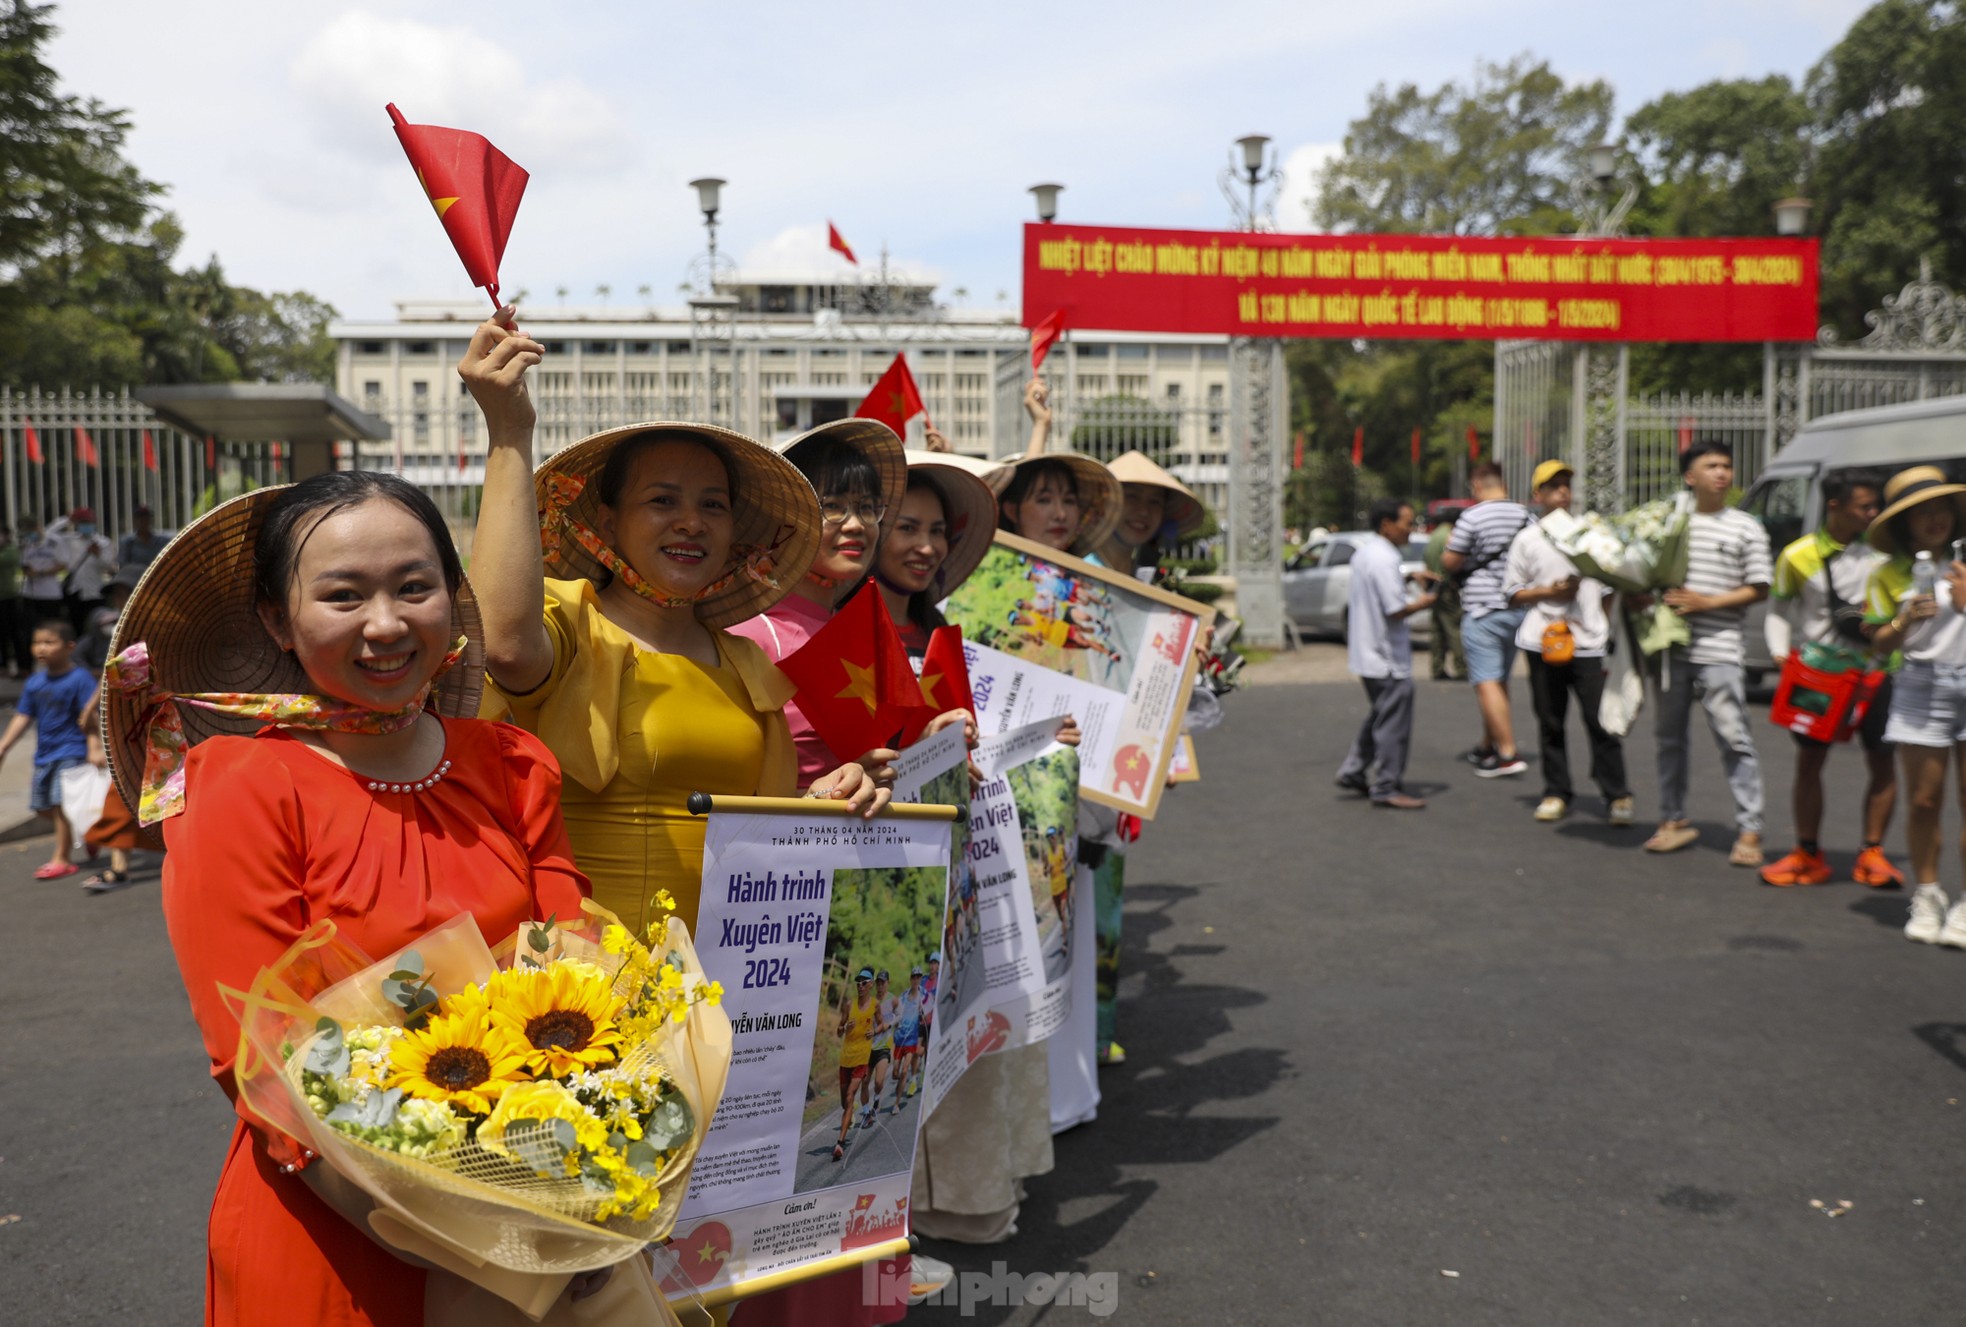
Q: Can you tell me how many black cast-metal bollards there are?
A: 0